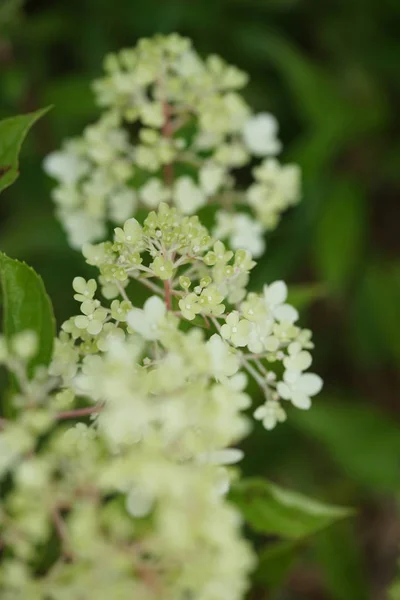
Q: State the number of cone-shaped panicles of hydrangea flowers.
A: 3